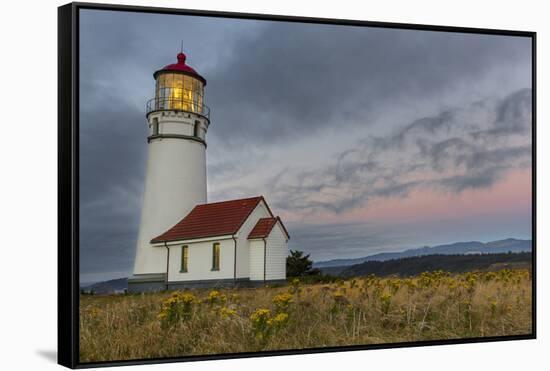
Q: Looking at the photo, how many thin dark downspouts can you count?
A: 3